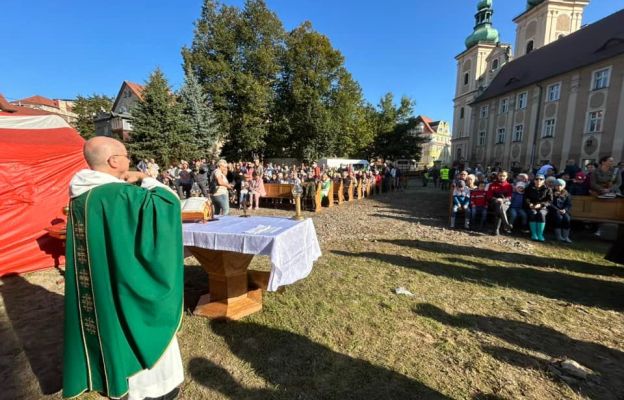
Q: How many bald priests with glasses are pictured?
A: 1